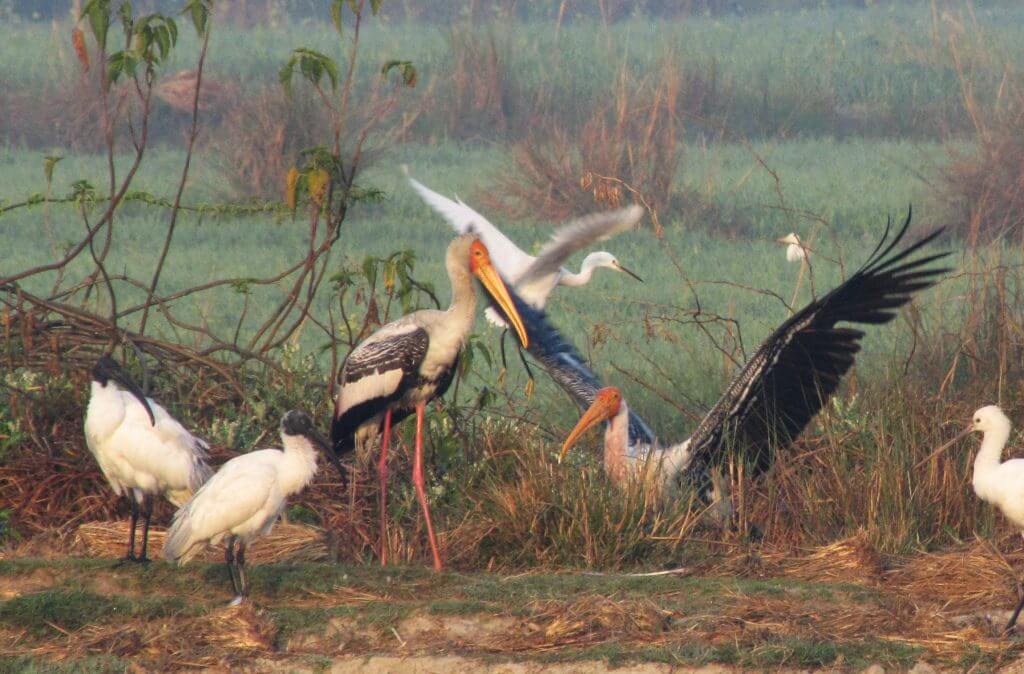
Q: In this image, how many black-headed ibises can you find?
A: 2